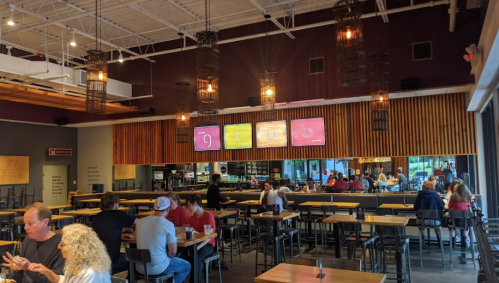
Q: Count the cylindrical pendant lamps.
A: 6